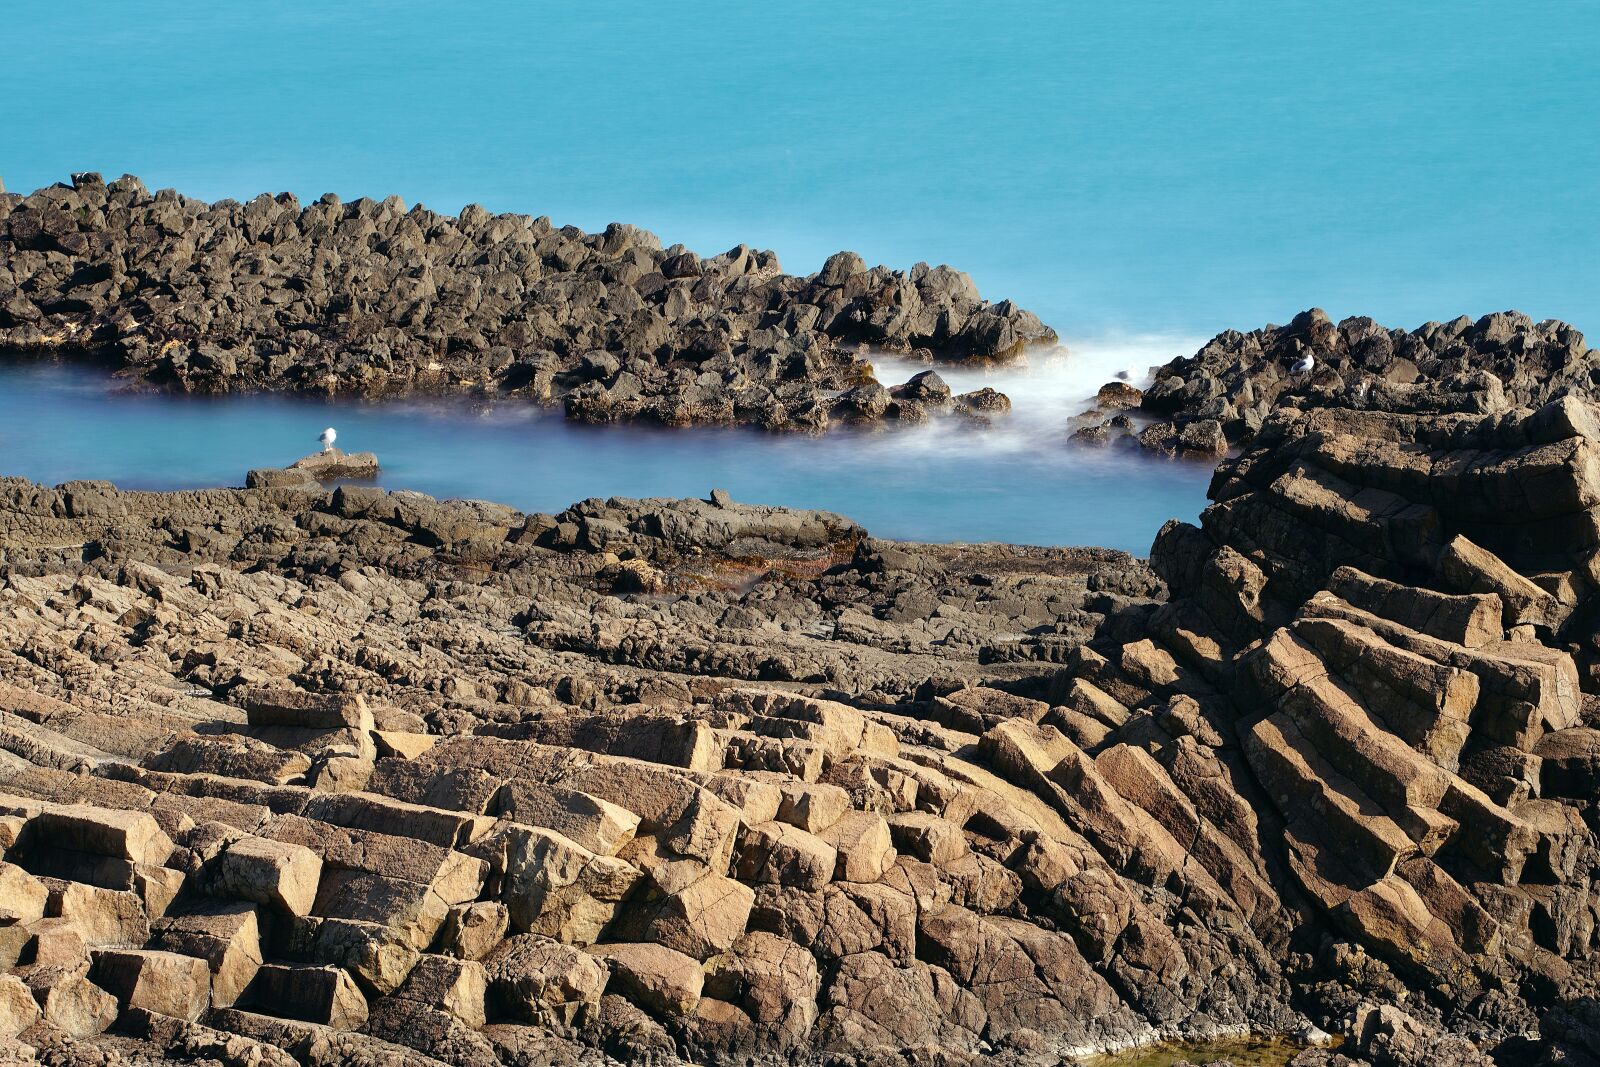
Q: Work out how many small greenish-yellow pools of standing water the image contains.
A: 1